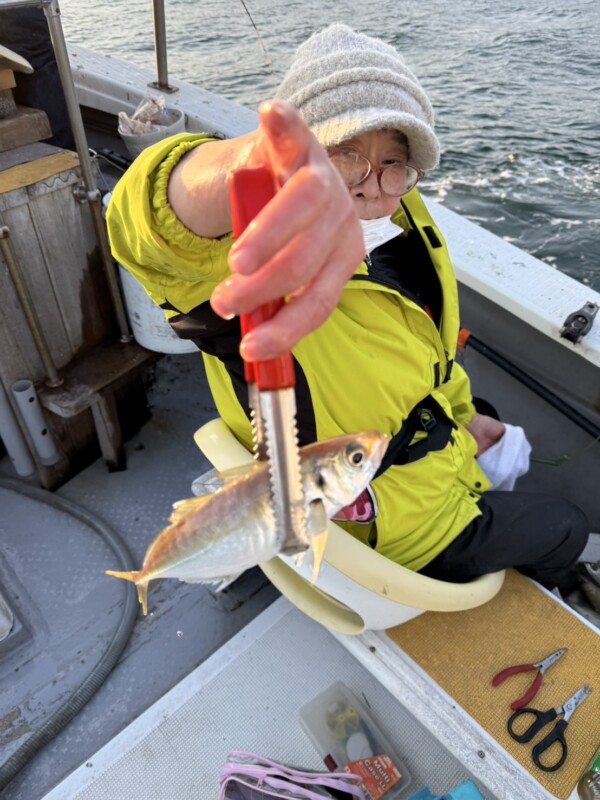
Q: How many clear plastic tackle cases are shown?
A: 1